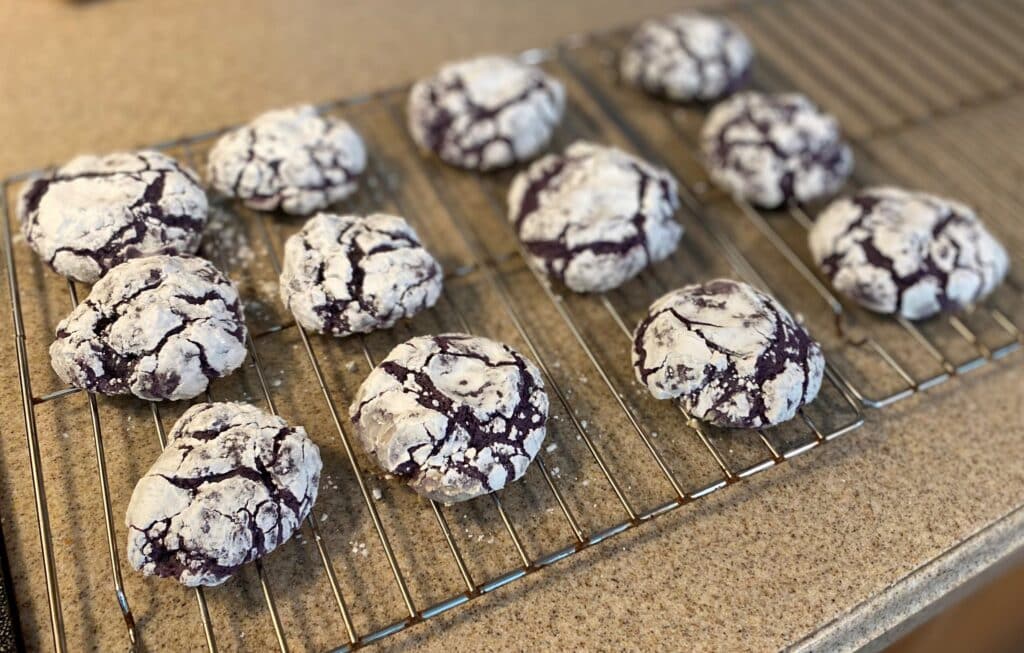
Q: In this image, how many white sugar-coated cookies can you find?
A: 12